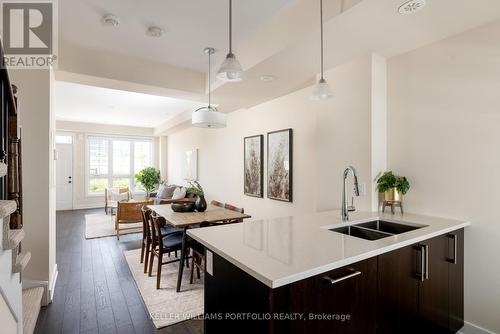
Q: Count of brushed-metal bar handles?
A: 4